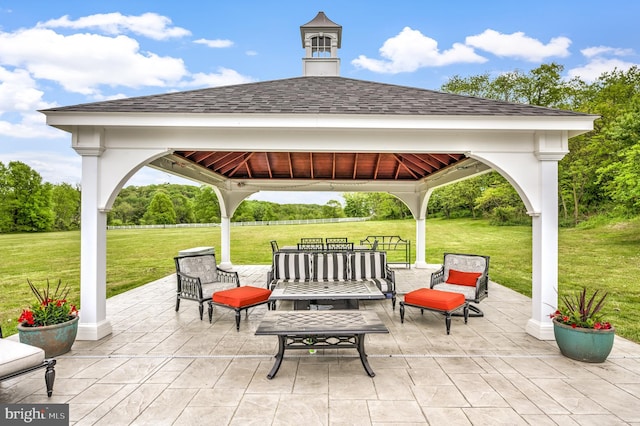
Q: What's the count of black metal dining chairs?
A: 6